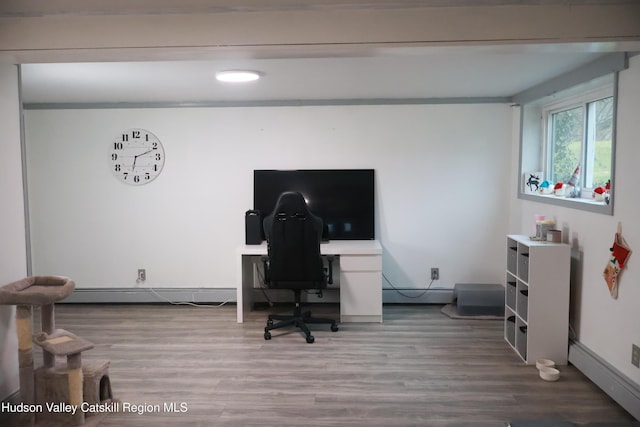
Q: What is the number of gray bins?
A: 6